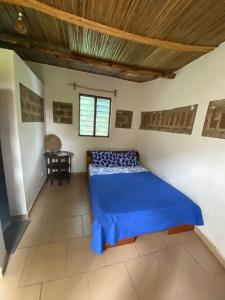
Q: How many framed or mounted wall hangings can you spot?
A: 5